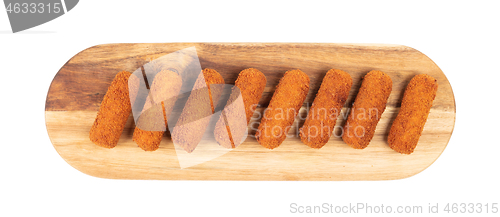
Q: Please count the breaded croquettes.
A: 8